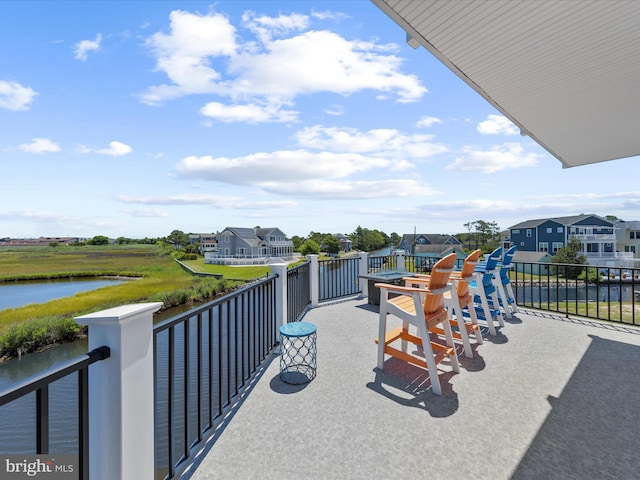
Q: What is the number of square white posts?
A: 5